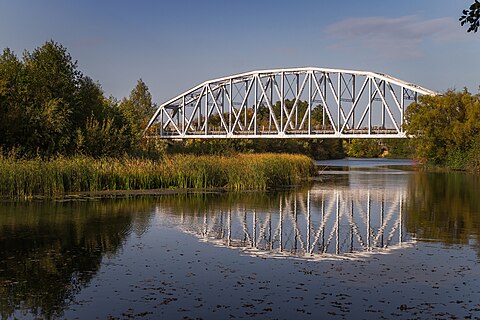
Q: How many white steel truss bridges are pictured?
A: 1